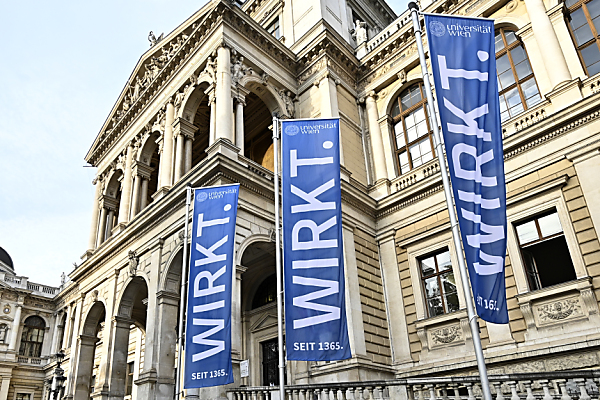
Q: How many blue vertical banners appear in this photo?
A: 3